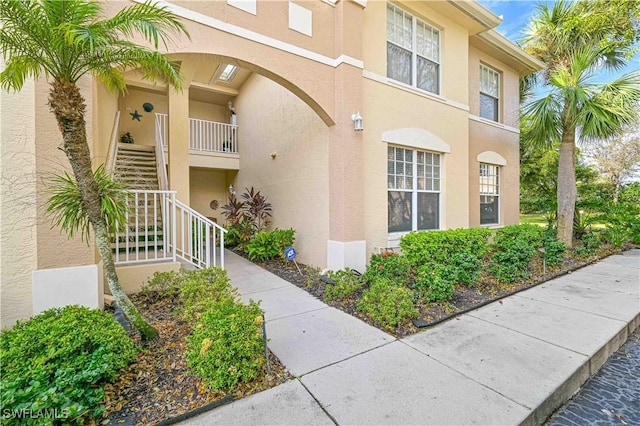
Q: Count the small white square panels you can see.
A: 2